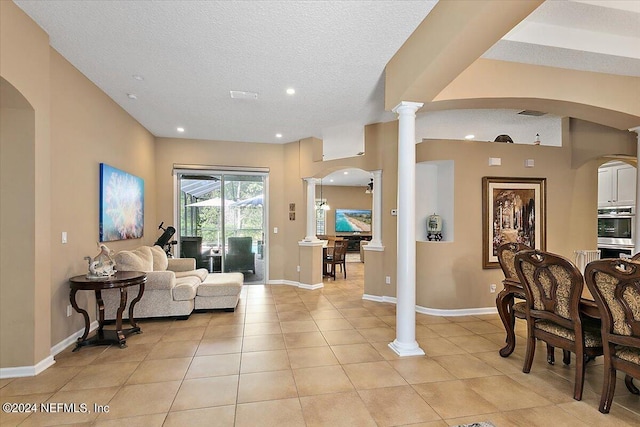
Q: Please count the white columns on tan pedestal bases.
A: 2